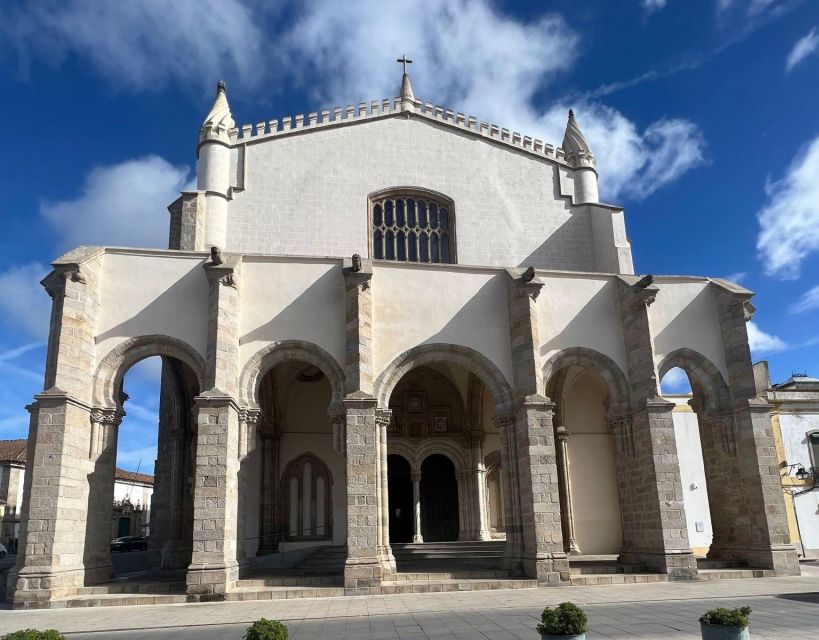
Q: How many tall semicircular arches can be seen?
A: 5